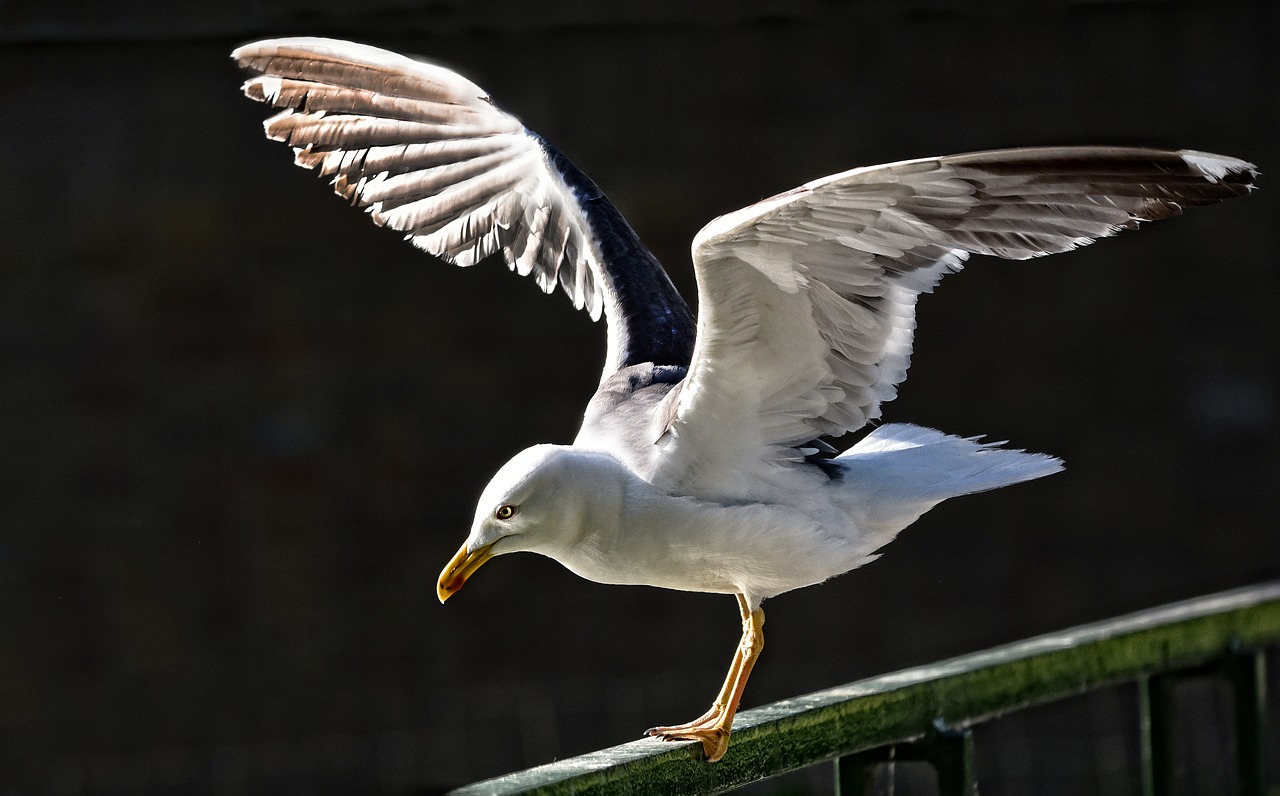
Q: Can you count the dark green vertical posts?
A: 4